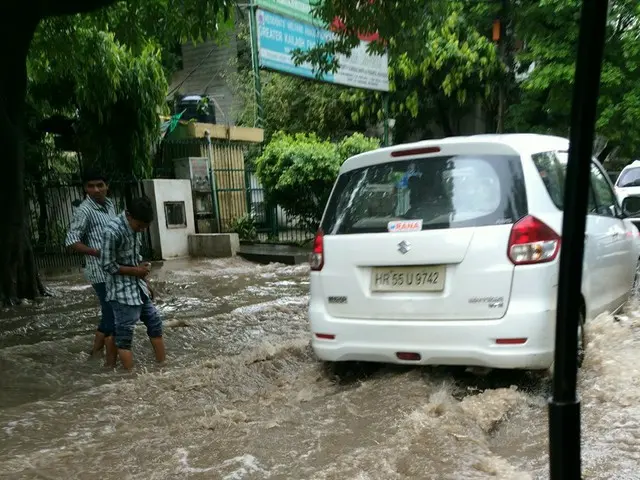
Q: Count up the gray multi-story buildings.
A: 1